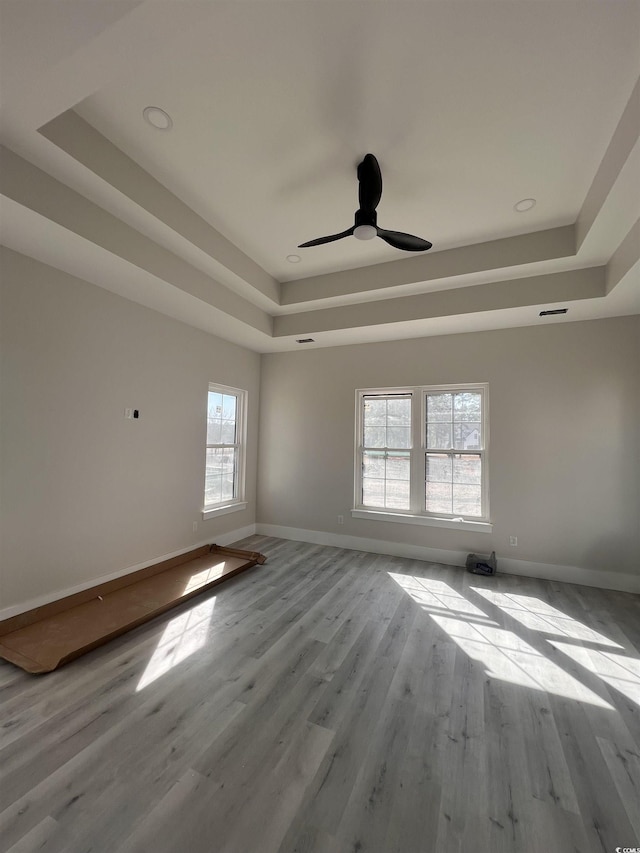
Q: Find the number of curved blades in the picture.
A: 3